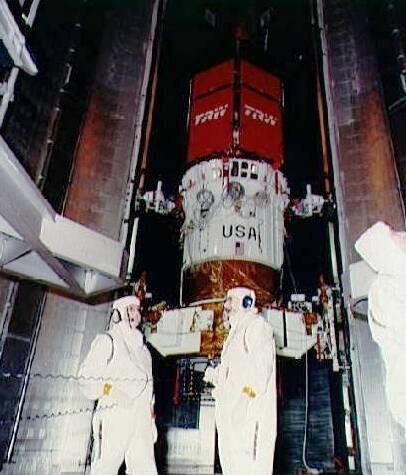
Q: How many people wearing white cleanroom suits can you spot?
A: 3